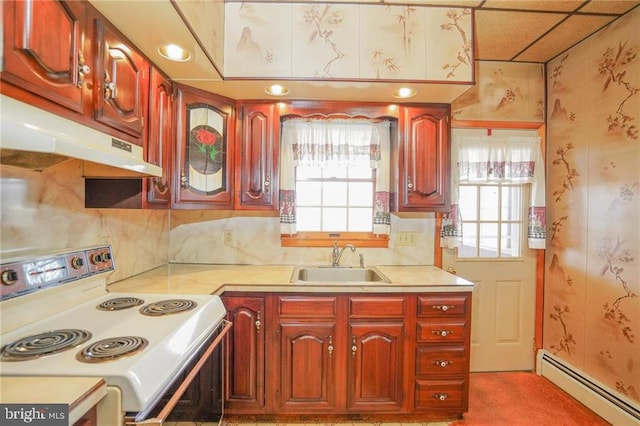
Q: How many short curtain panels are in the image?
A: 2